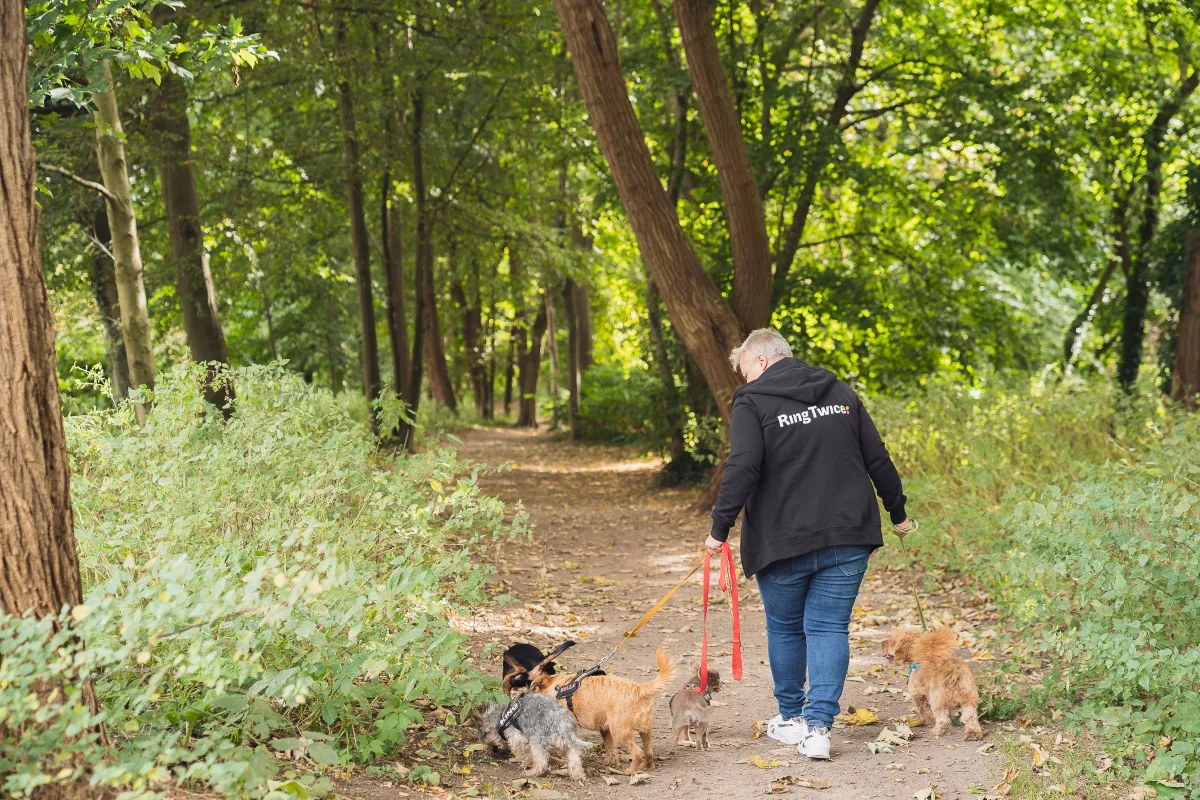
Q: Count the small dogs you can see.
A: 5